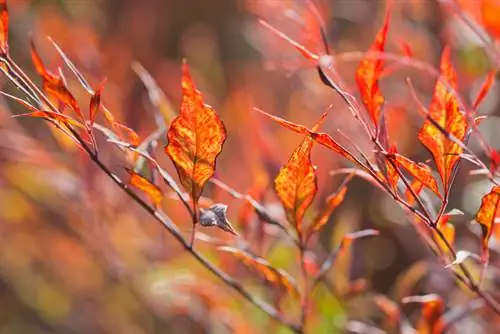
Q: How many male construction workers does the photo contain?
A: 0